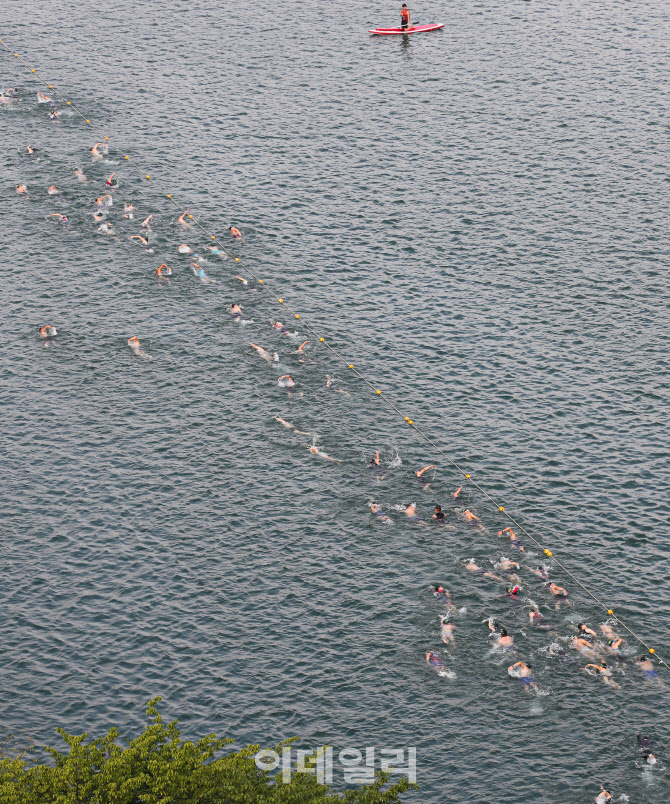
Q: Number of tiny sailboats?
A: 0